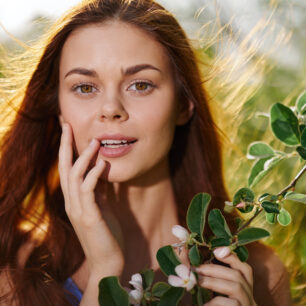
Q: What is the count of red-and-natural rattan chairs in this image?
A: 0